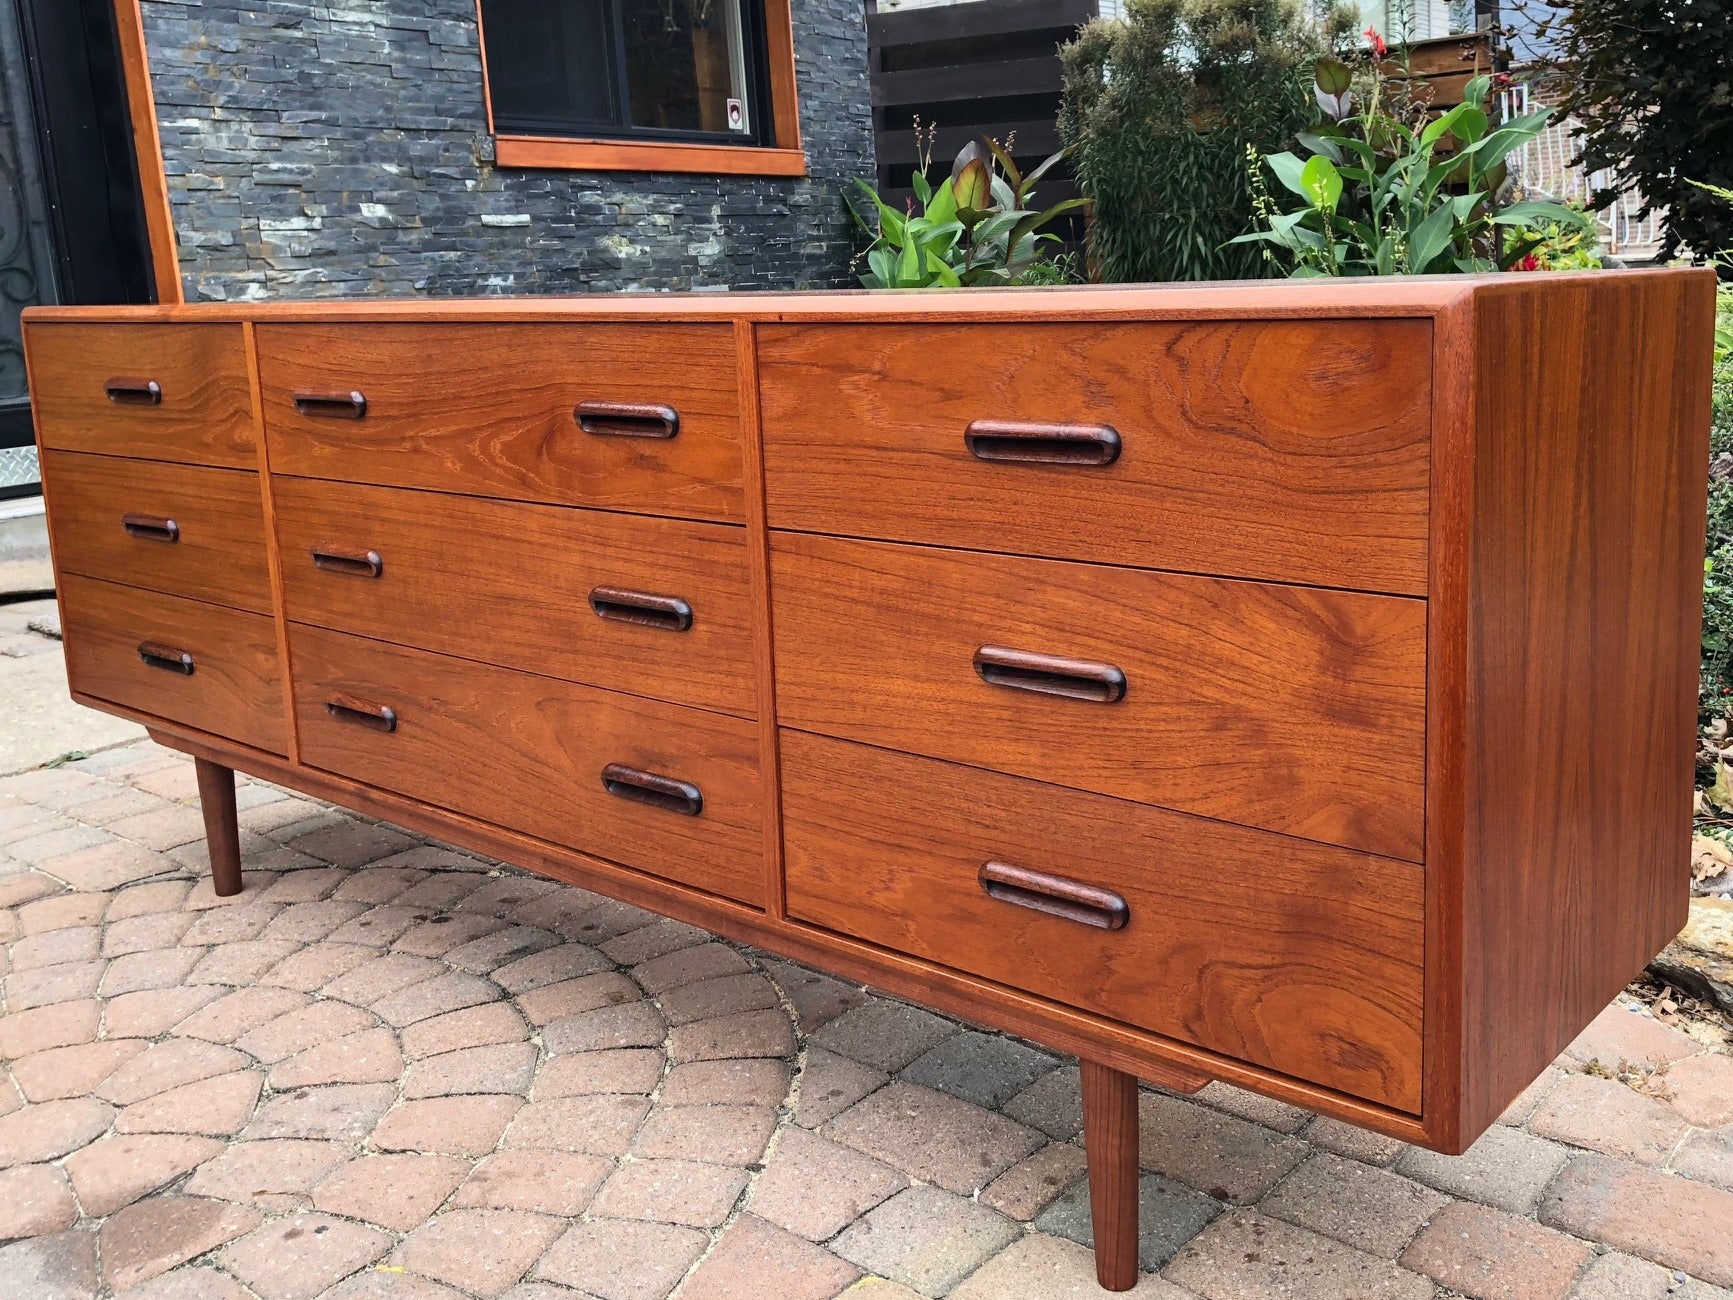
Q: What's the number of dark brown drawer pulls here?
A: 12